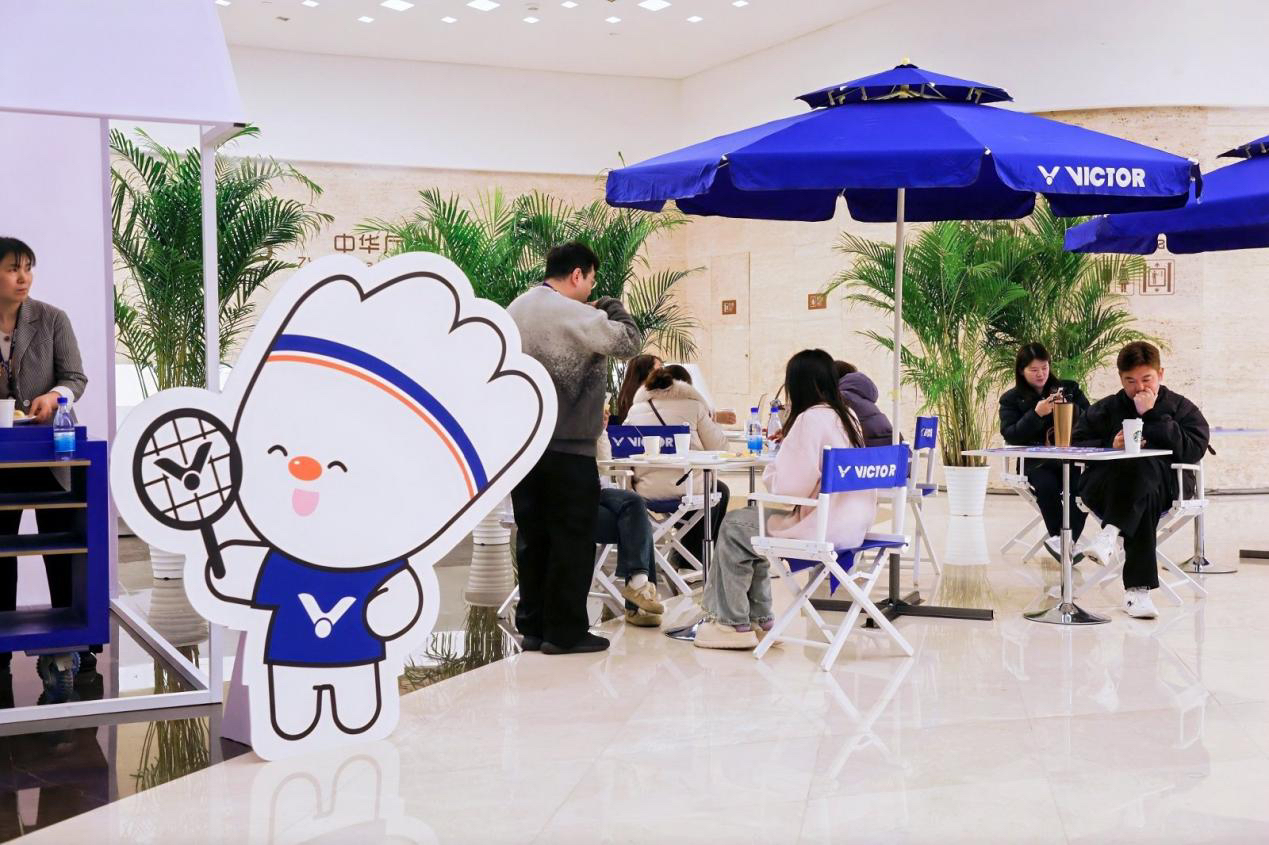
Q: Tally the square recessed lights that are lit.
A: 12